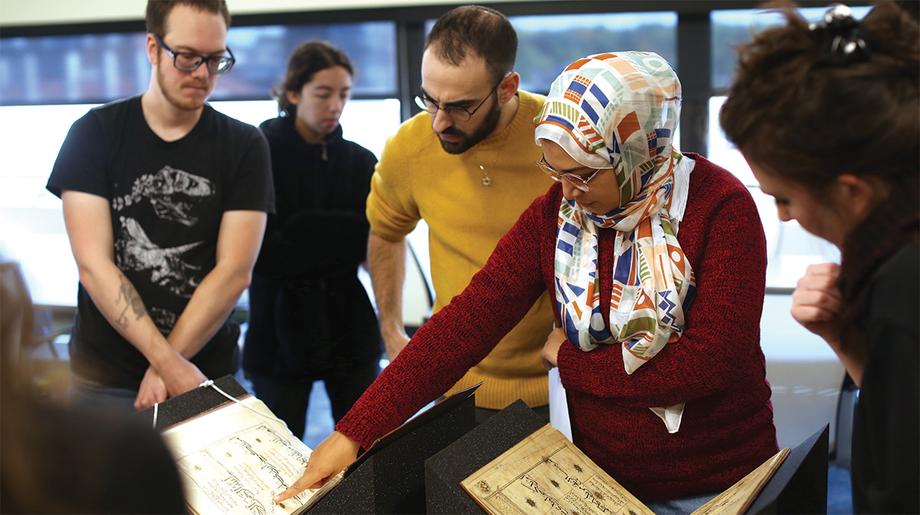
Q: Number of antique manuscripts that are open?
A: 2